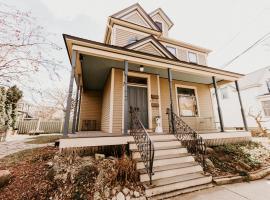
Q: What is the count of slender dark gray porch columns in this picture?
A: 7